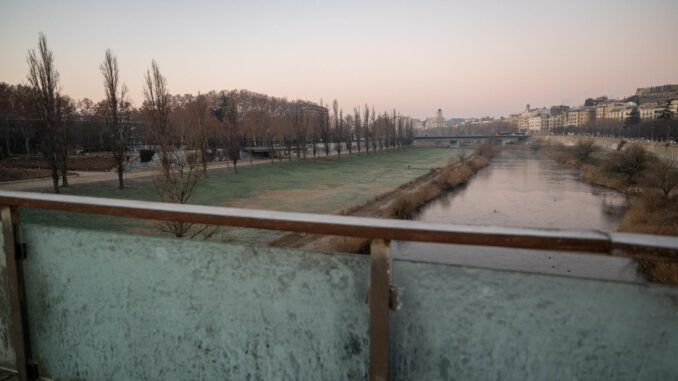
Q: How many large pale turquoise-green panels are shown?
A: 2